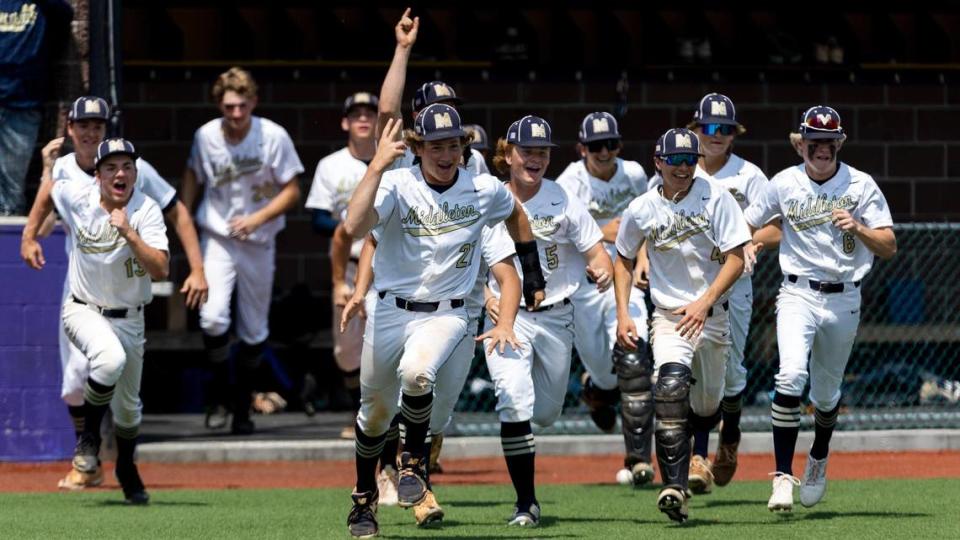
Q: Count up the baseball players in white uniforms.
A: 12